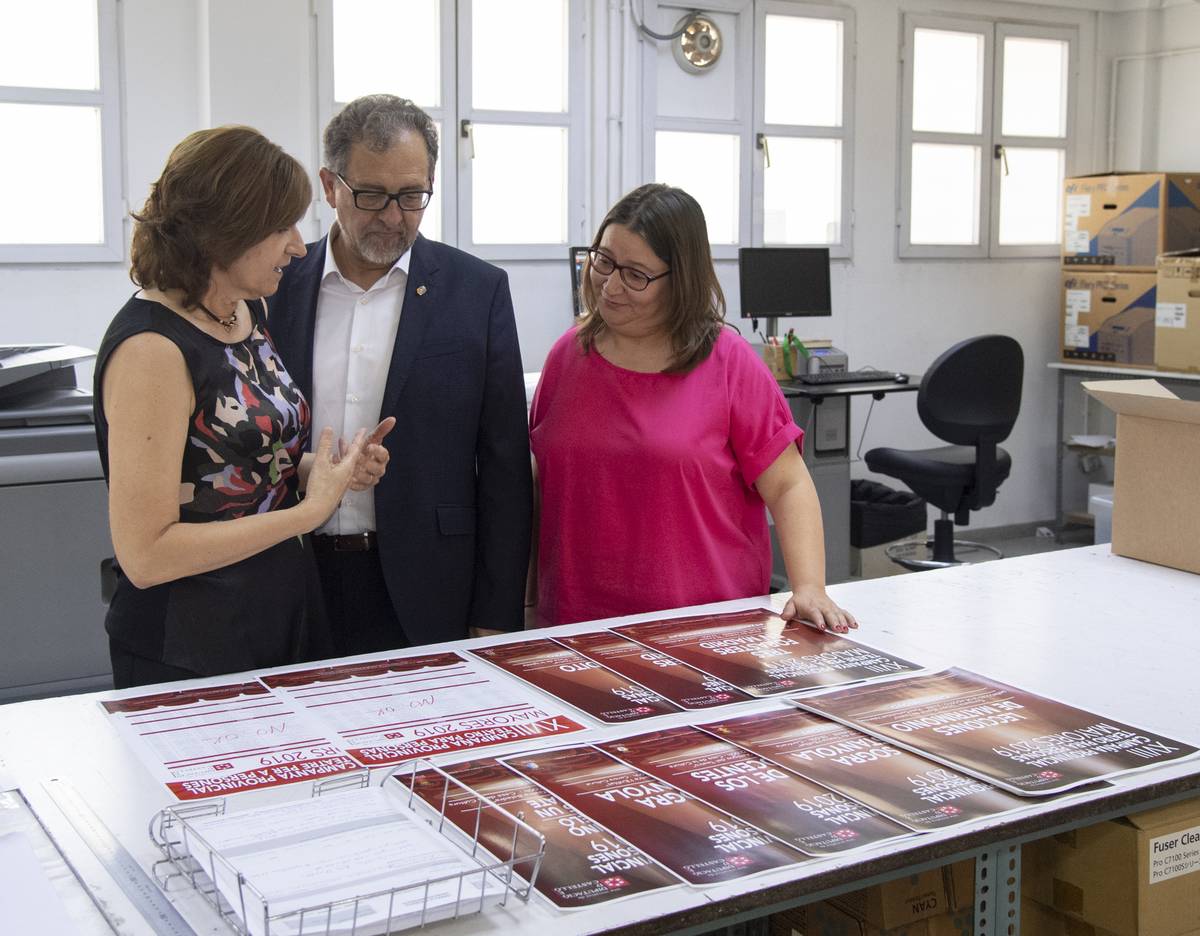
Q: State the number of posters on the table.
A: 10